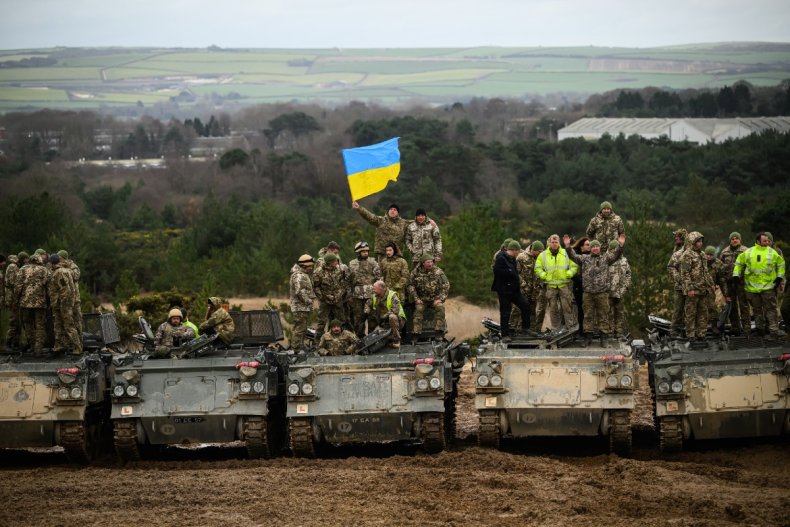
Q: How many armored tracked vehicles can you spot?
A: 5